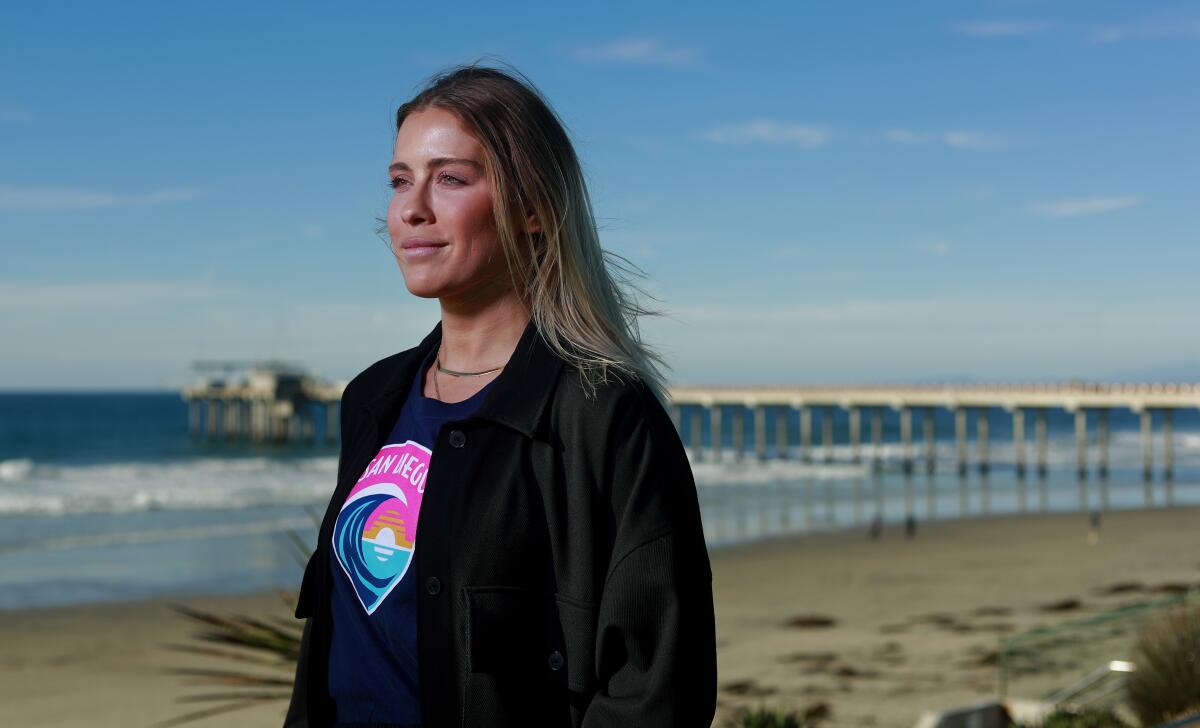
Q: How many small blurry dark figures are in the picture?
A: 3